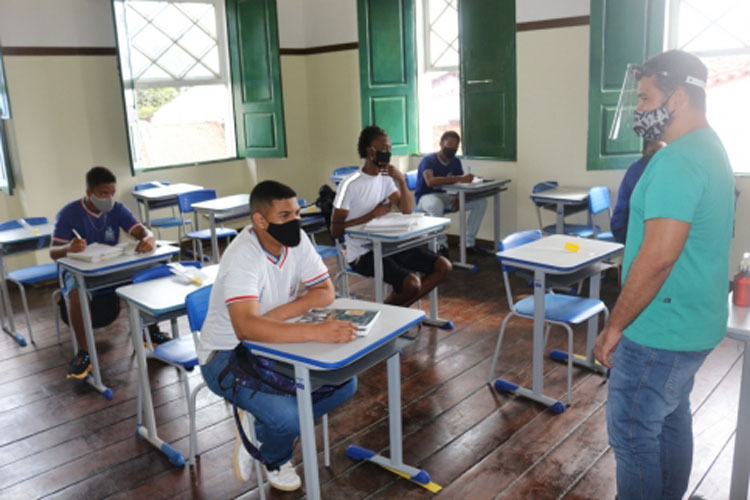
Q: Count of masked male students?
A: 4